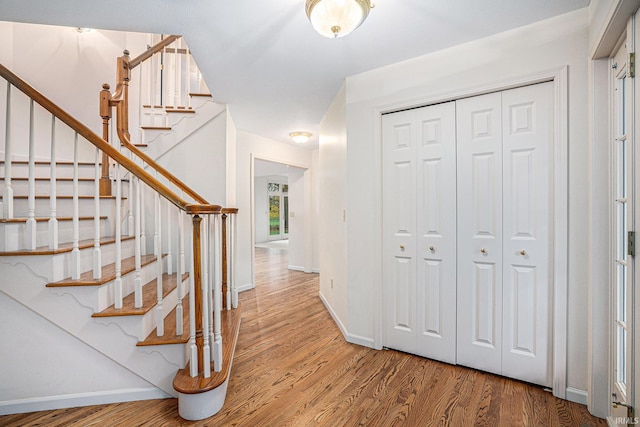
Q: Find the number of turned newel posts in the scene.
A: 4